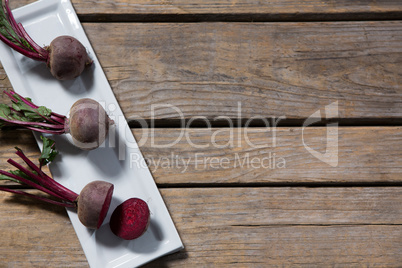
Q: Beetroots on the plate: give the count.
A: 3